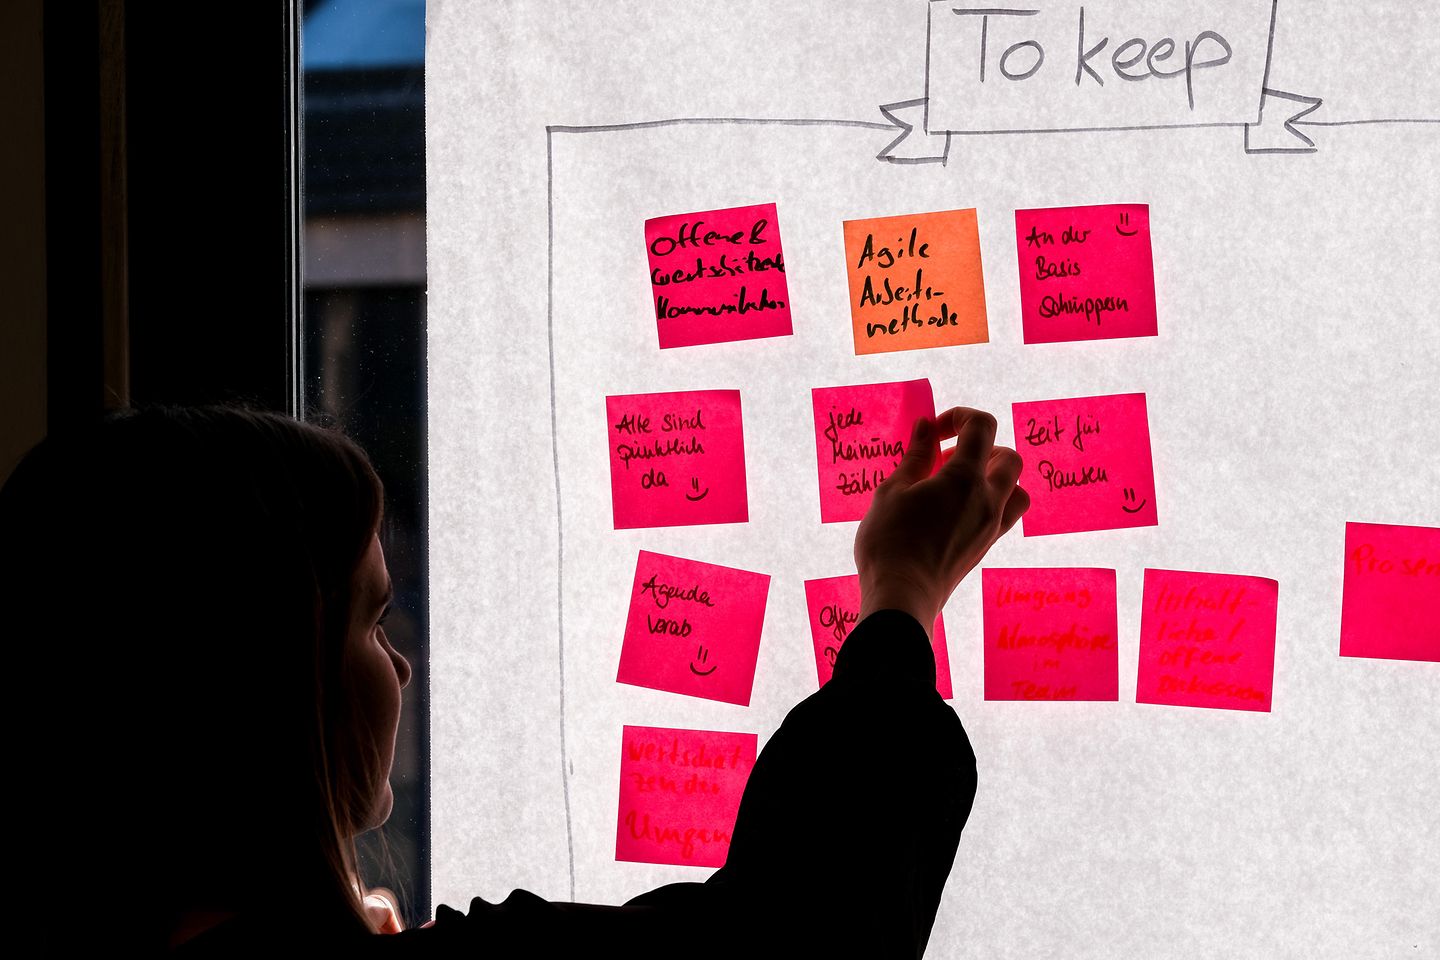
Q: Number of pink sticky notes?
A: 11